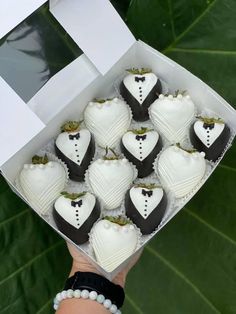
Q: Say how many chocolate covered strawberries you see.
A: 12